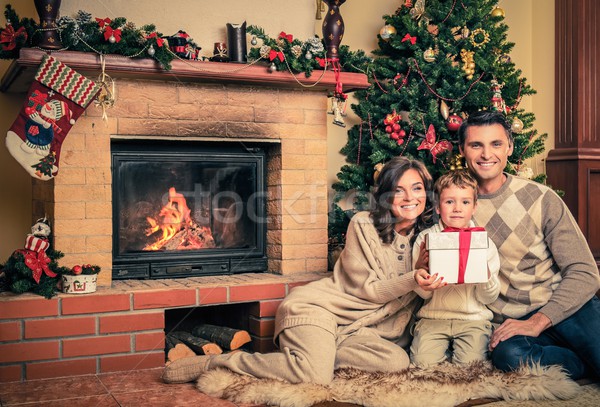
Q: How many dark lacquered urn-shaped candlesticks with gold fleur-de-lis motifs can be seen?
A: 2